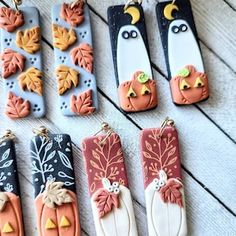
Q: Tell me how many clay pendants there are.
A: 8